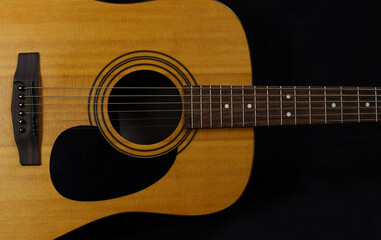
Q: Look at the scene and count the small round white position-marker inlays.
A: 6